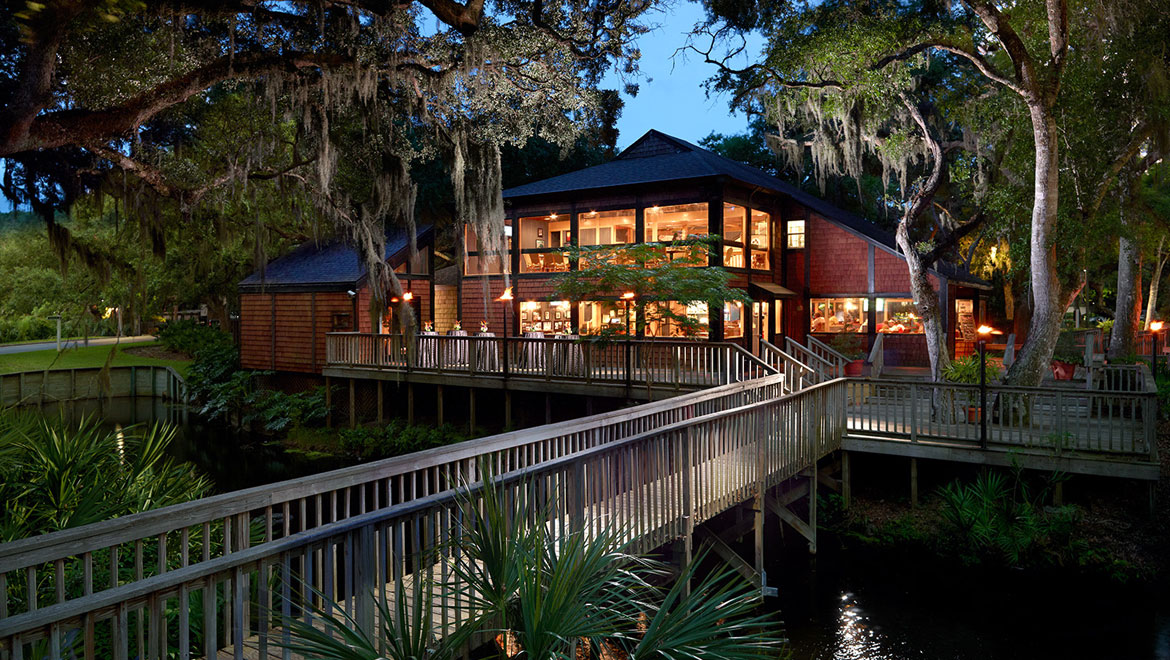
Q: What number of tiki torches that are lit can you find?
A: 5